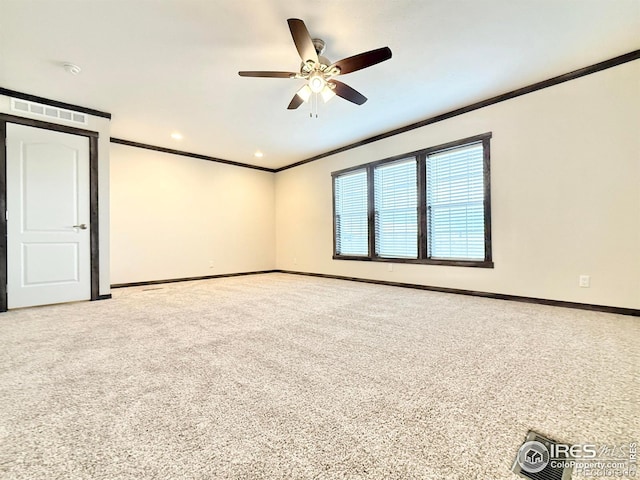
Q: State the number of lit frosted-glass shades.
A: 3